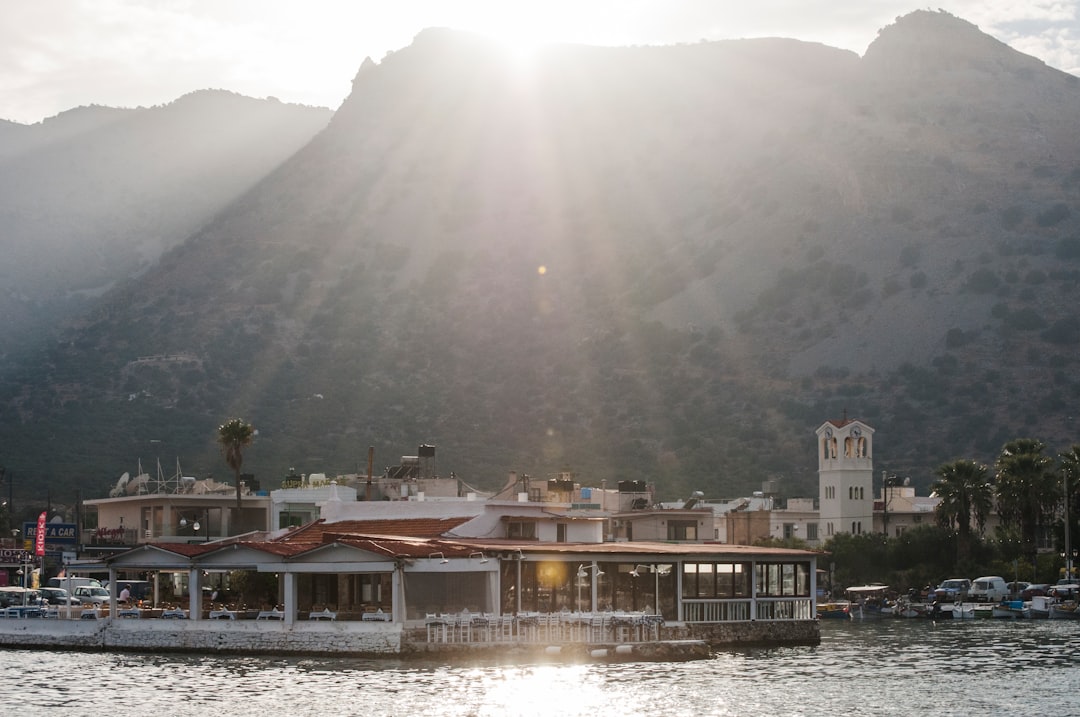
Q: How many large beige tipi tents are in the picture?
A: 0